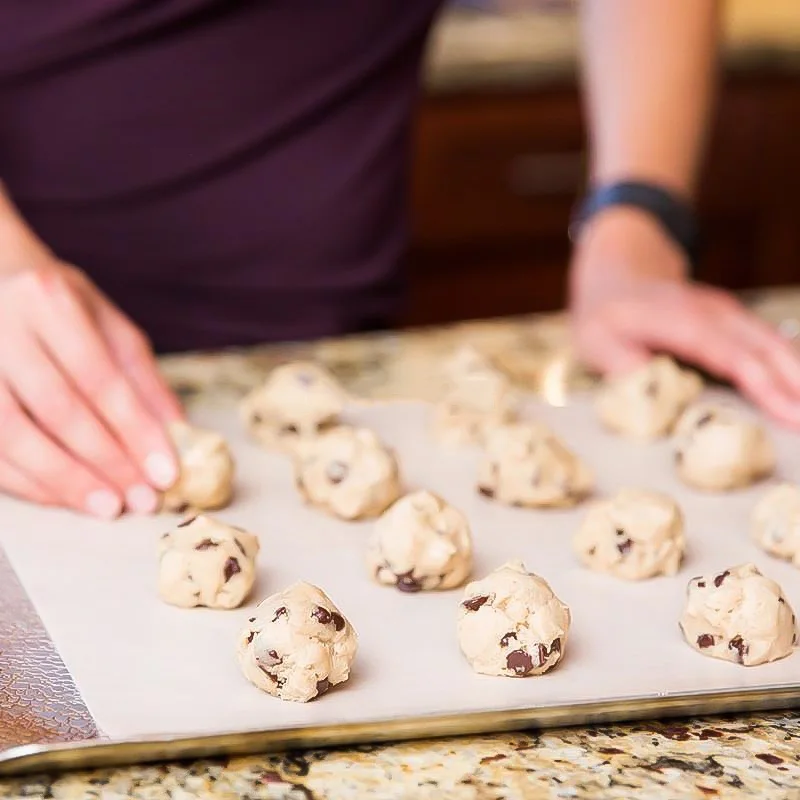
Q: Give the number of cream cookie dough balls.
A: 14